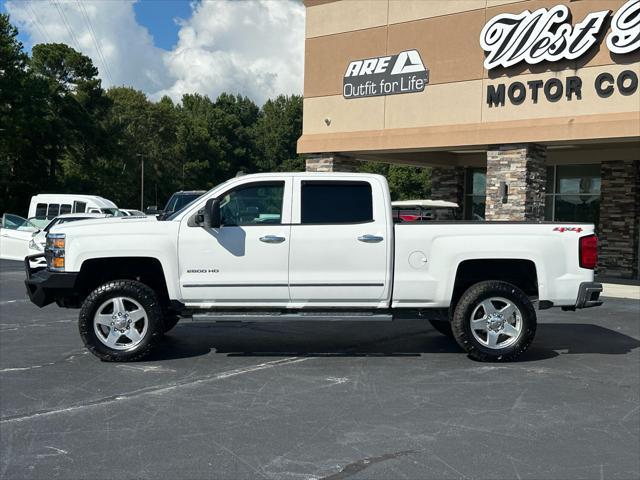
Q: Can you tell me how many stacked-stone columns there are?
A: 4